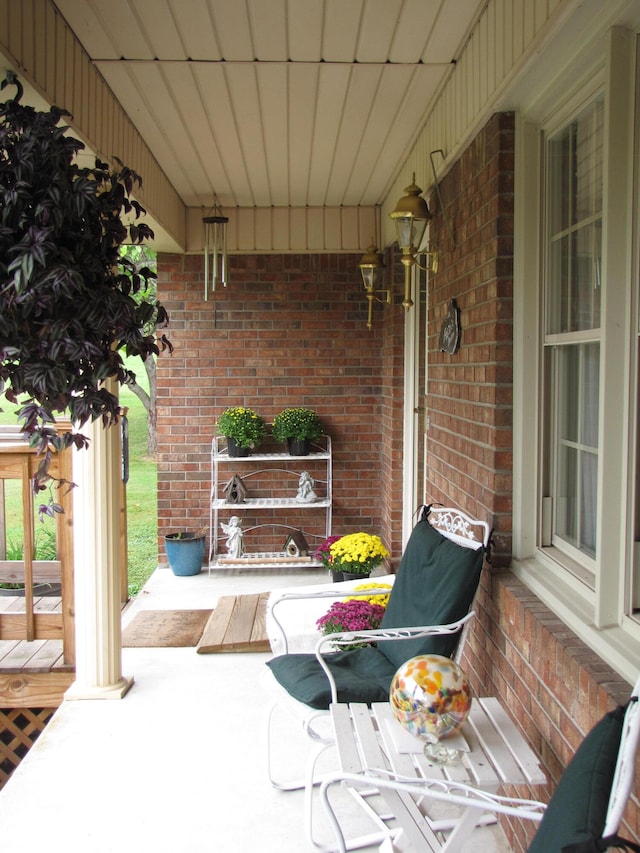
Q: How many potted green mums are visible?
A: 2